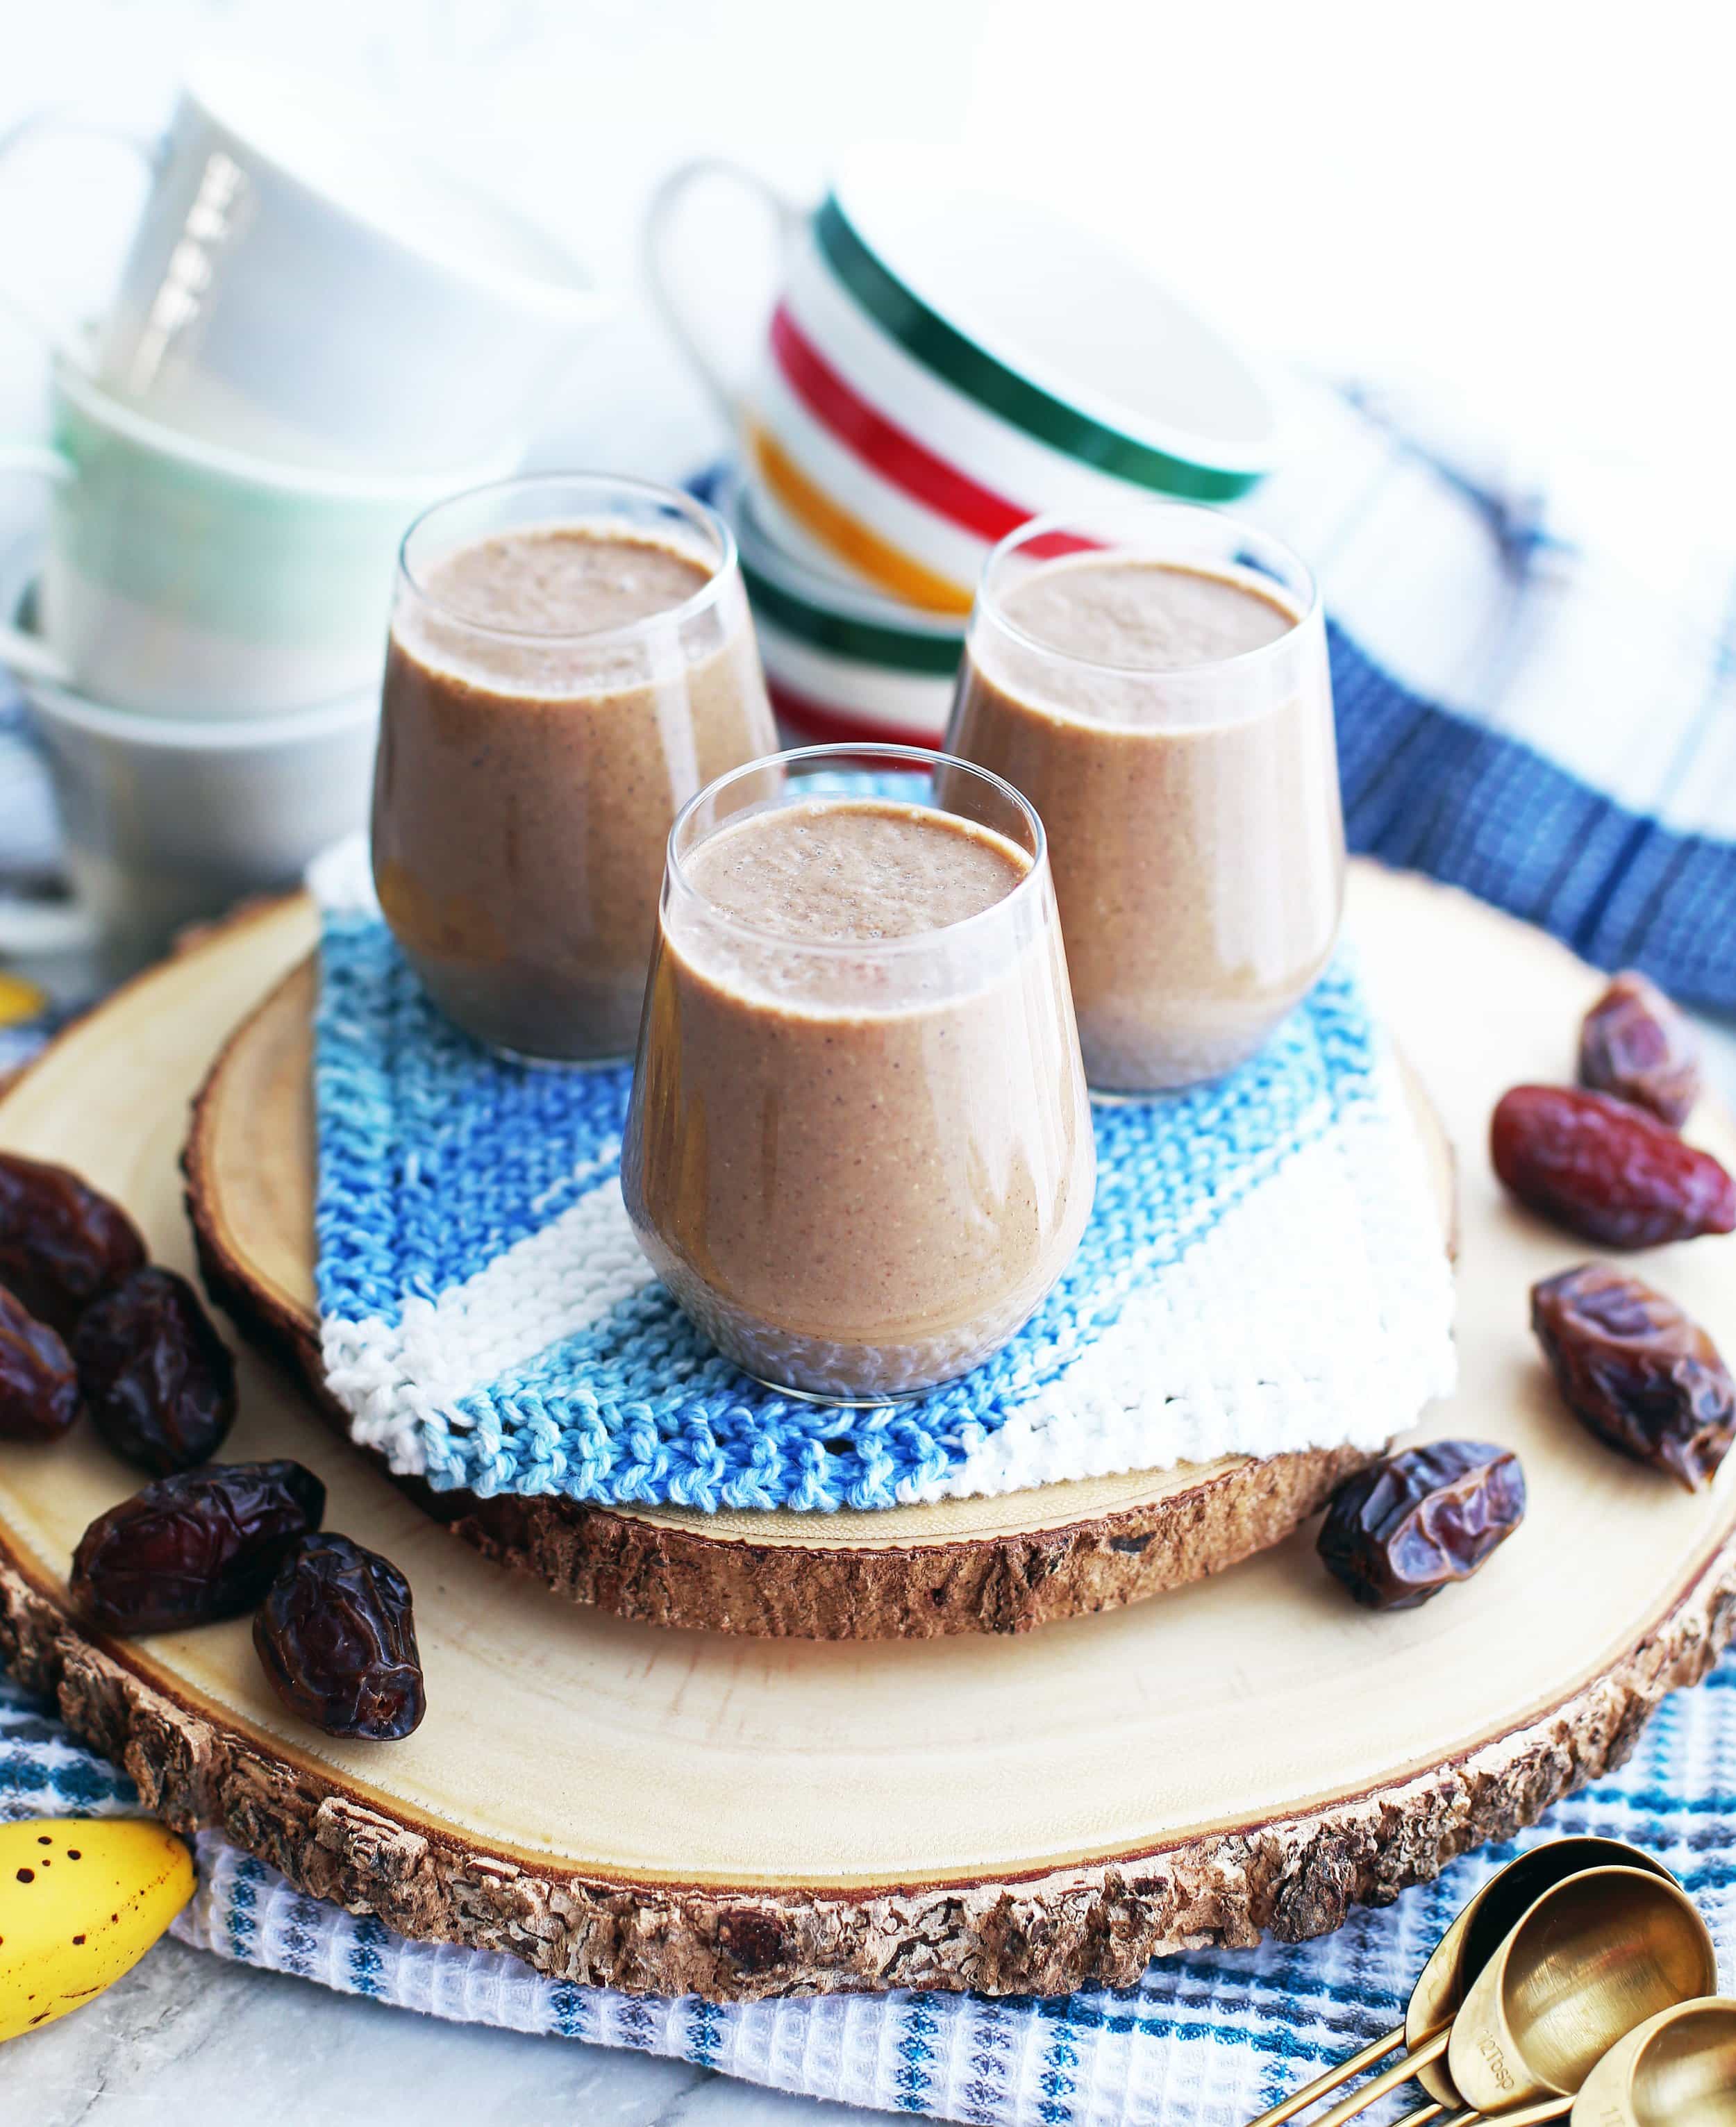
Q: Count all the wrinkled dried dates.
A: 9